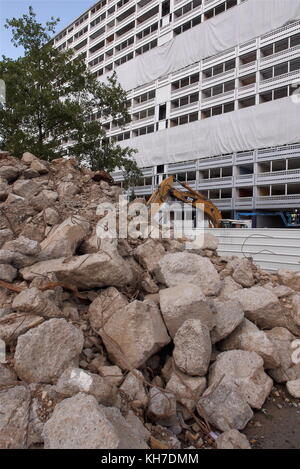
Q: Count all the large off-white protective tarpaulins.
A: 2